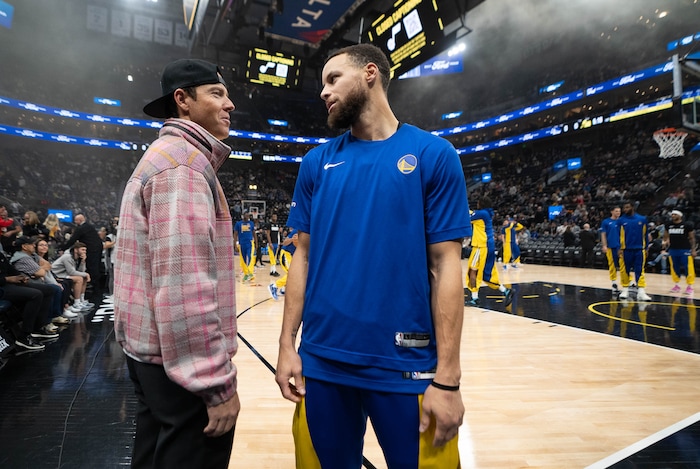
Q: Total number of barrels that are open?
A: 0